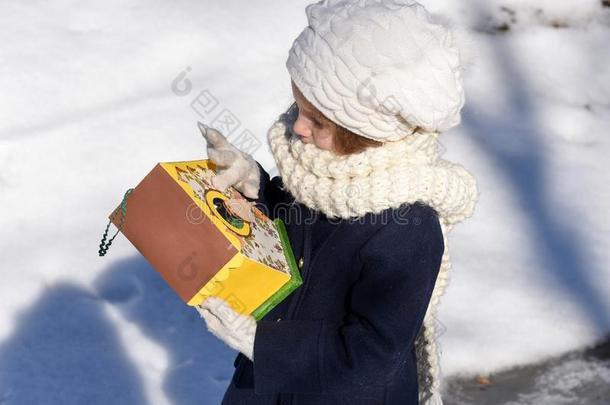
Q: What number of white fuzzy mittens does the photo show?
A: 2